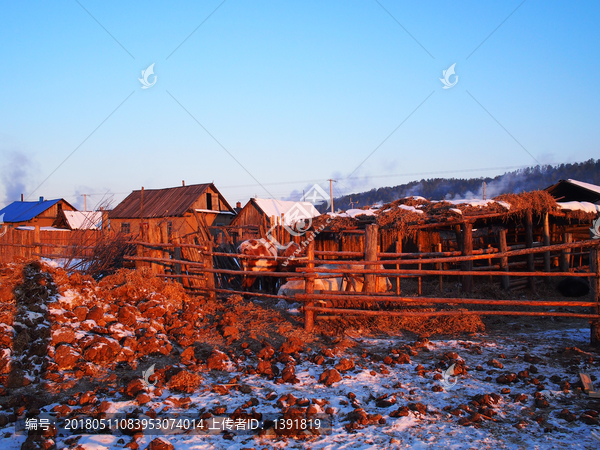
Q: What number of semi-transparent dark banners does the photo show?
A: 1